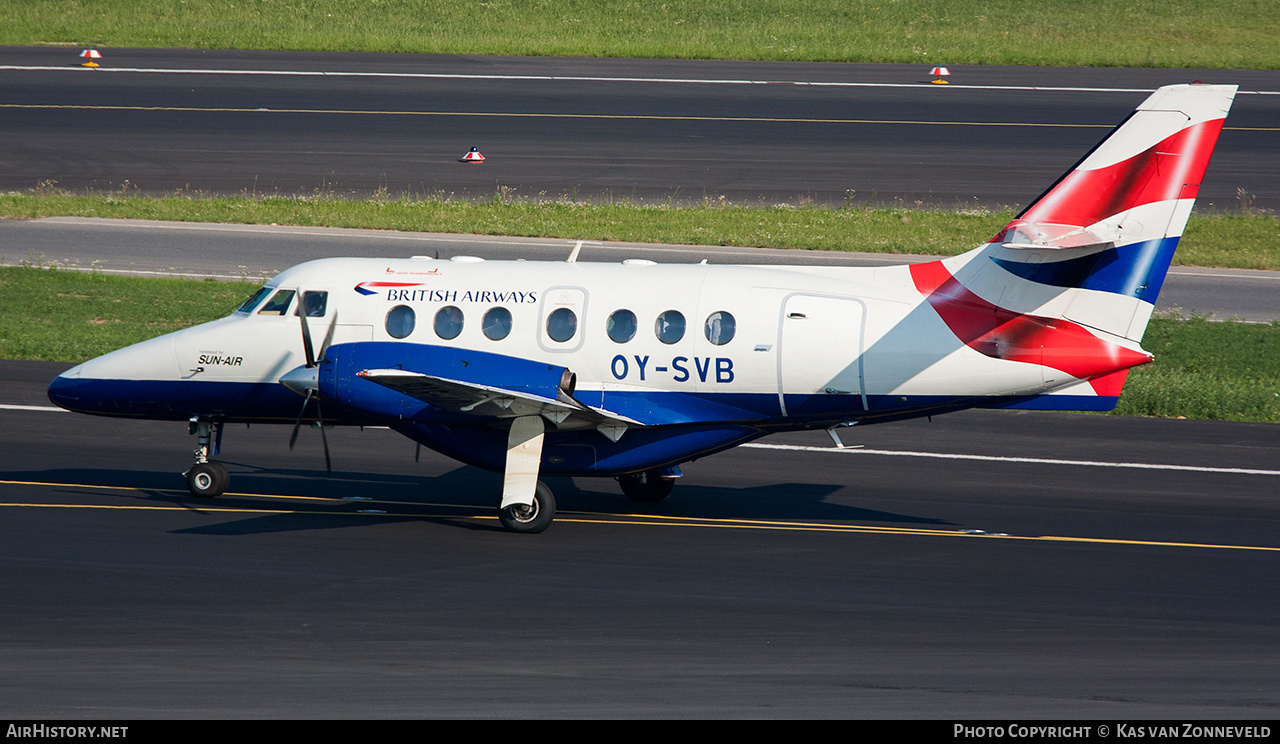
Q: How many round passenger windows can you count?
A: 7